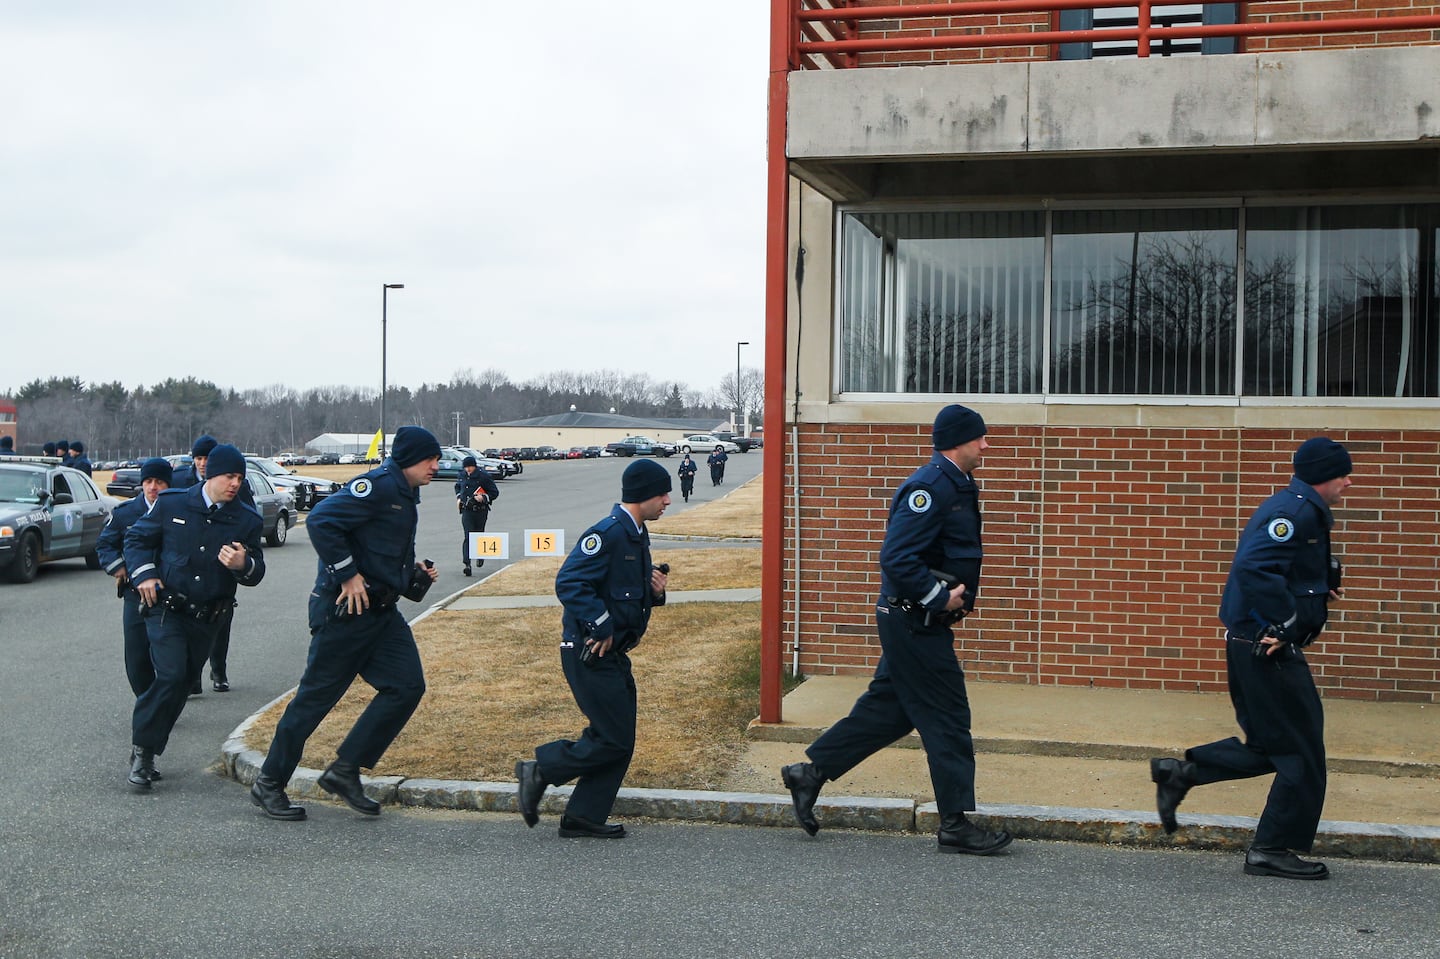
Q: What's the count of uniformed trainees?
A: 15